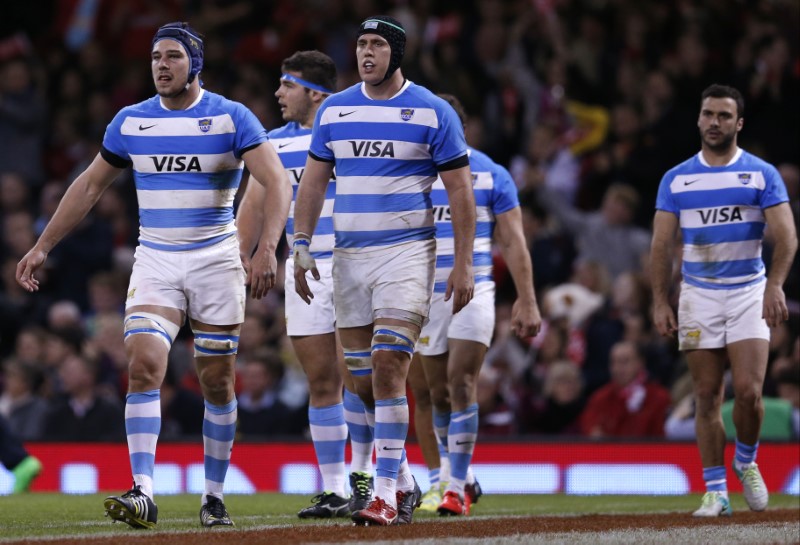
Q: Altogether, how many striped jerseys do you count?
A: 5